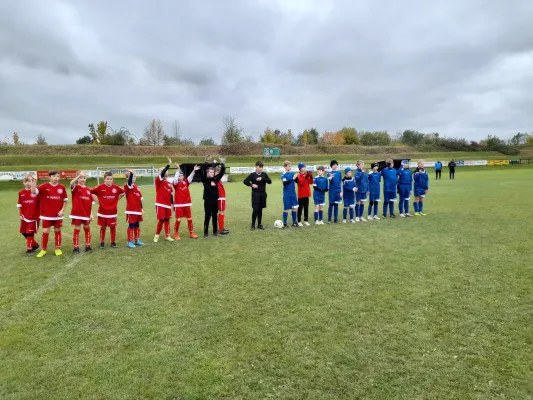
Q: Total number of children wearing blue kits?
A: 9